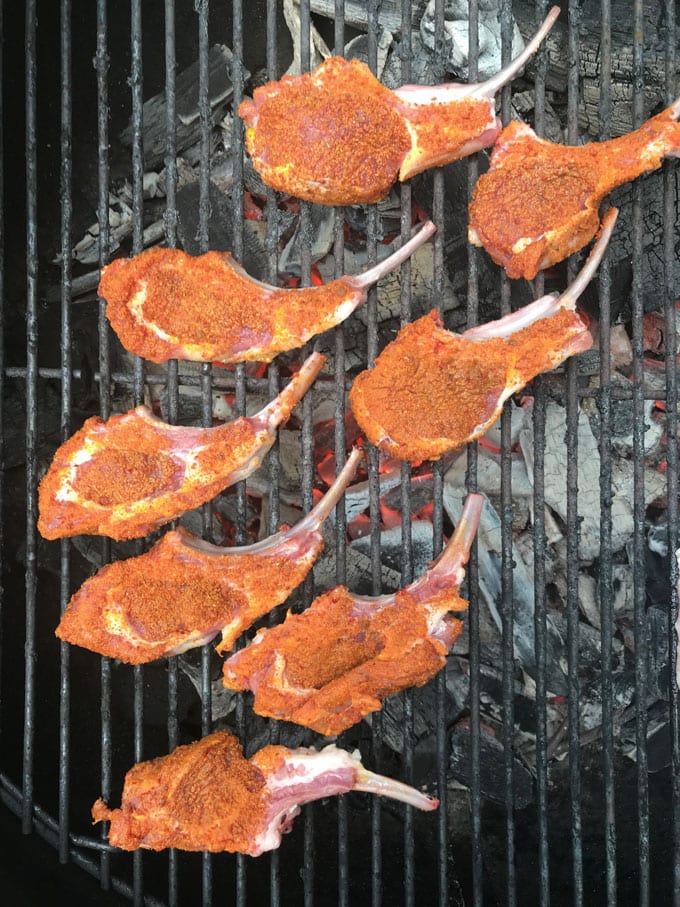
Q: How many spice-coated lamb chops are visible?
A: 8